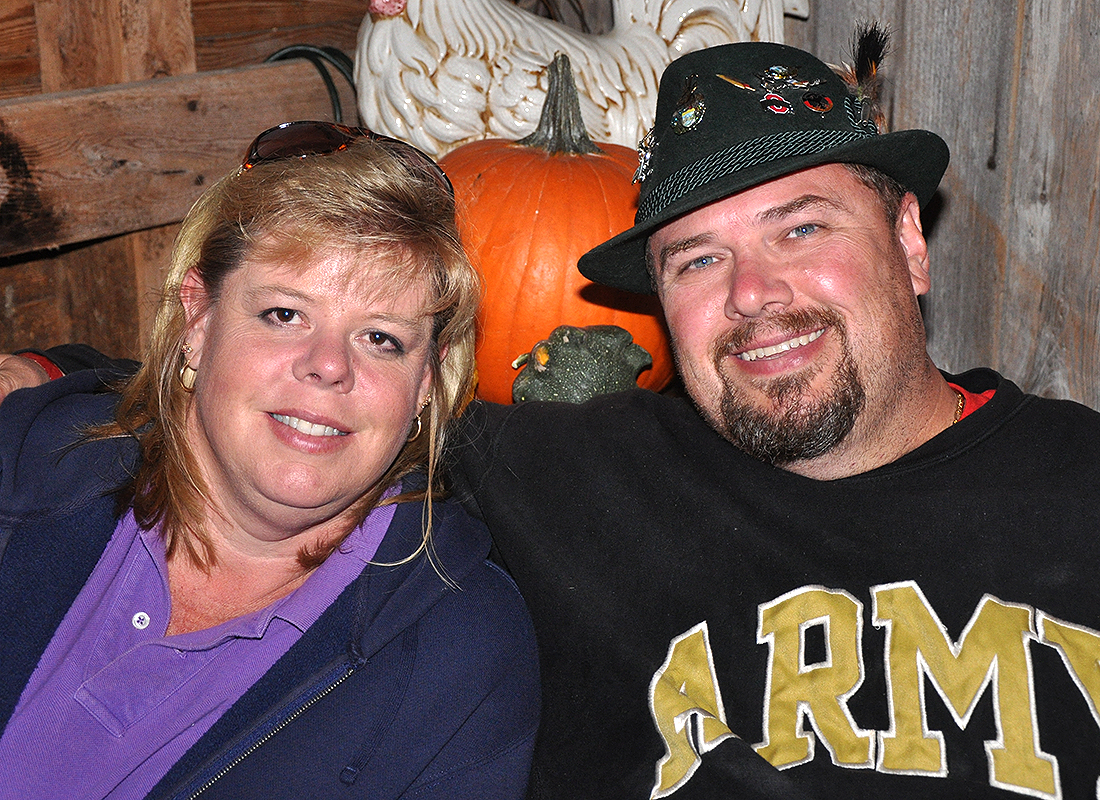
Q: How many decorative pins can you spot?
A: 6